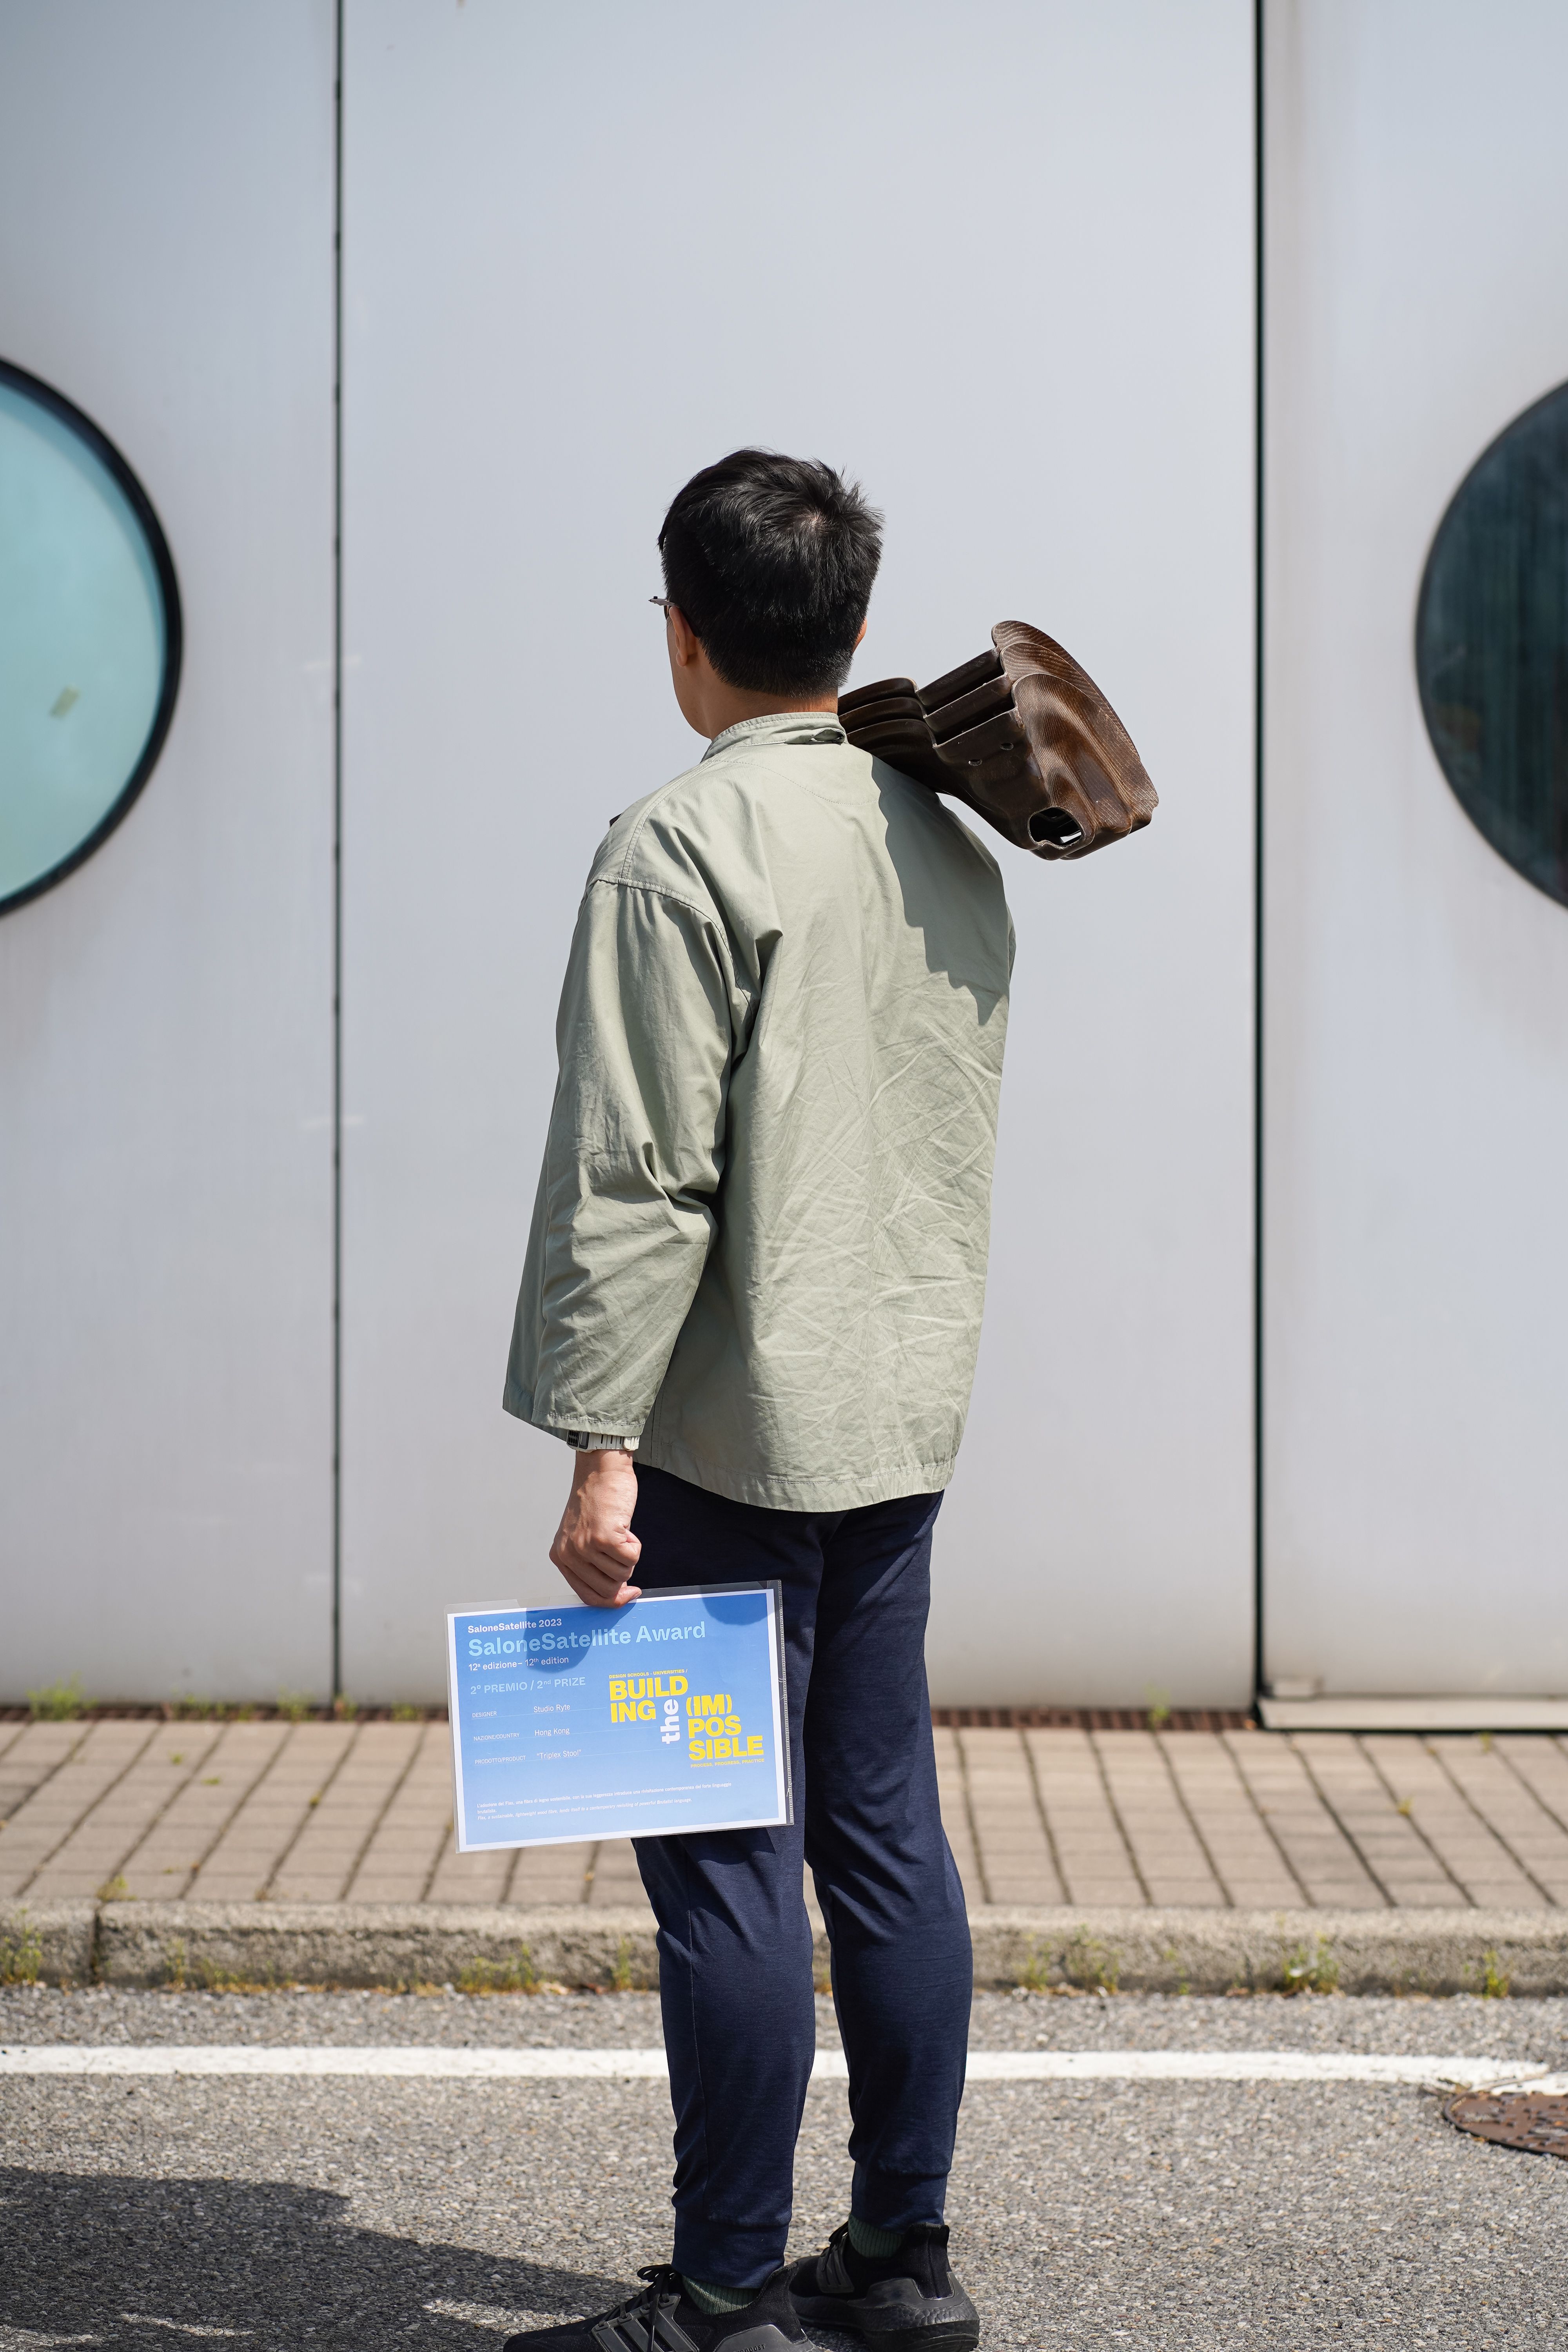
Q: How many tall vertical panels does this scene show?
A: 3